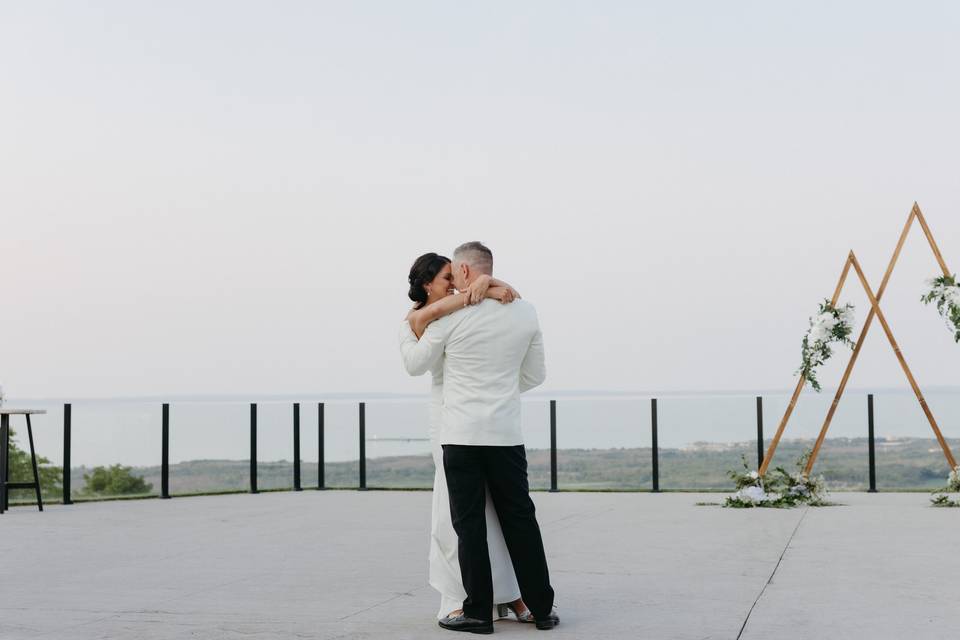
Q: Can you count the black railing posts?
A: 10